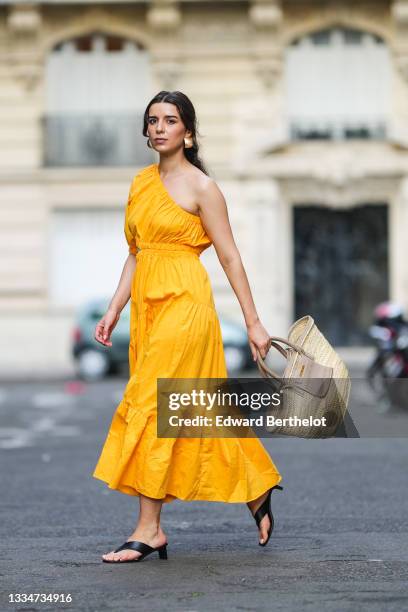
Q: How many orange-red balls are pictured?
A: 0